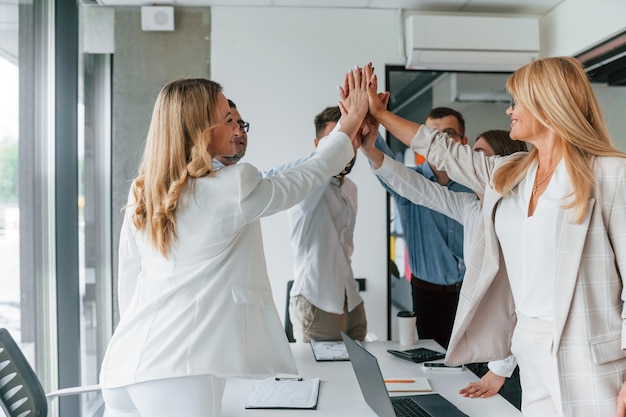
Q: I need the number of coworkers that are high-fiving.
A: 6